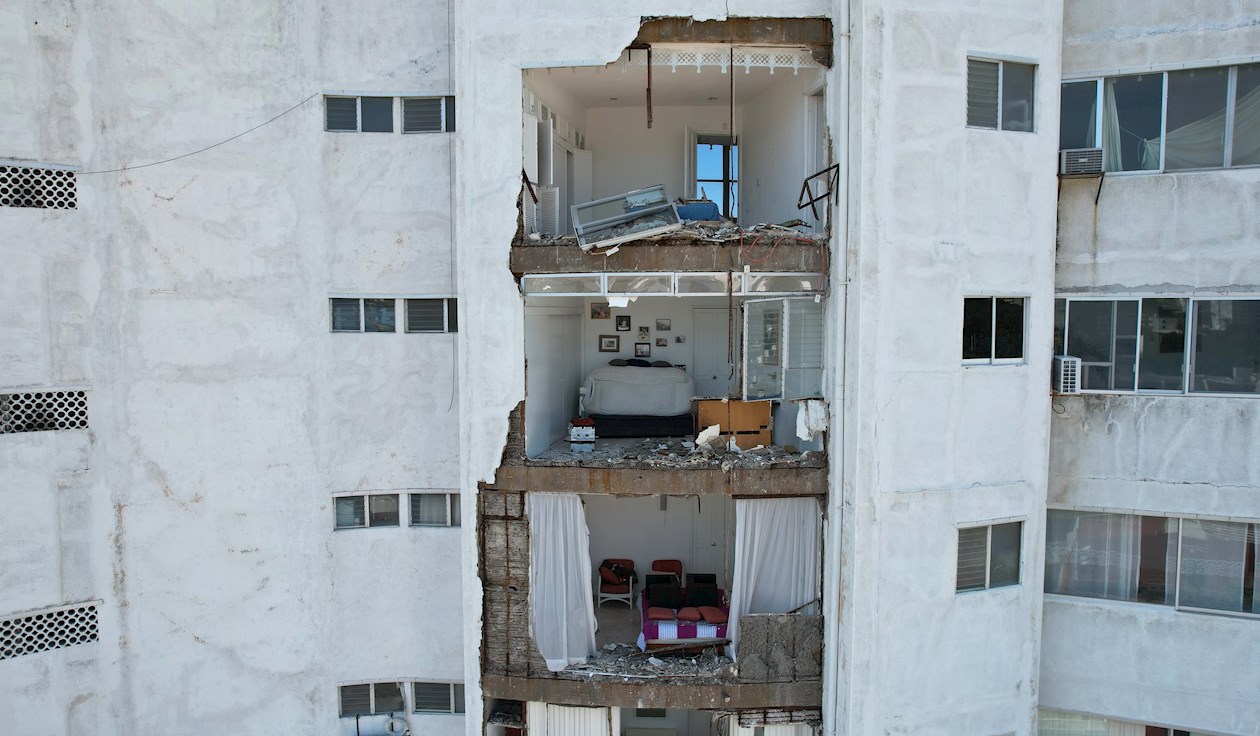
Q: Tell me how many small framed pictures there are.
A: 8